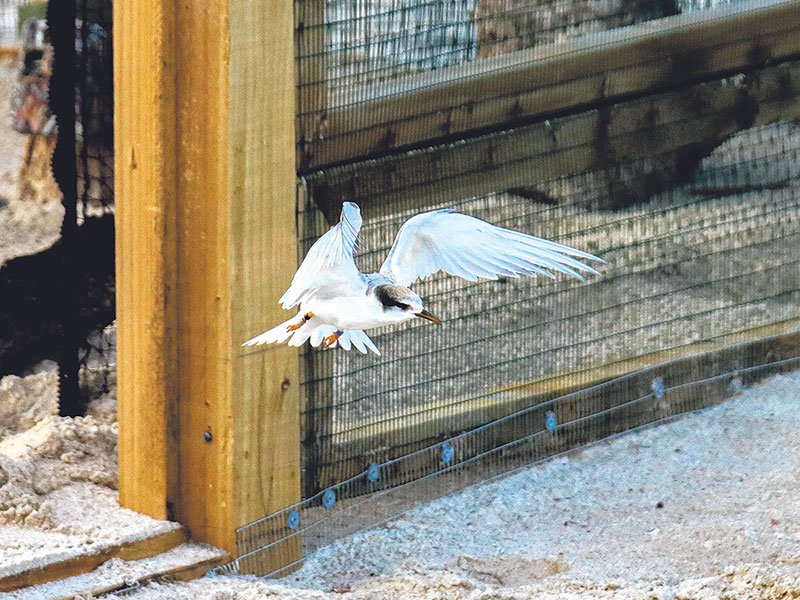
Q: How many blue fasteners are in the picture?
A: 7